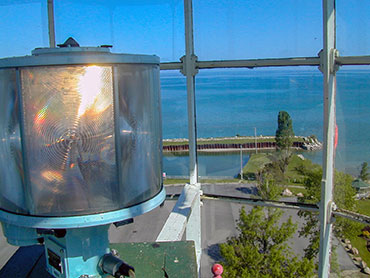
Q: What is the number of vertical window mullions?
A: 3